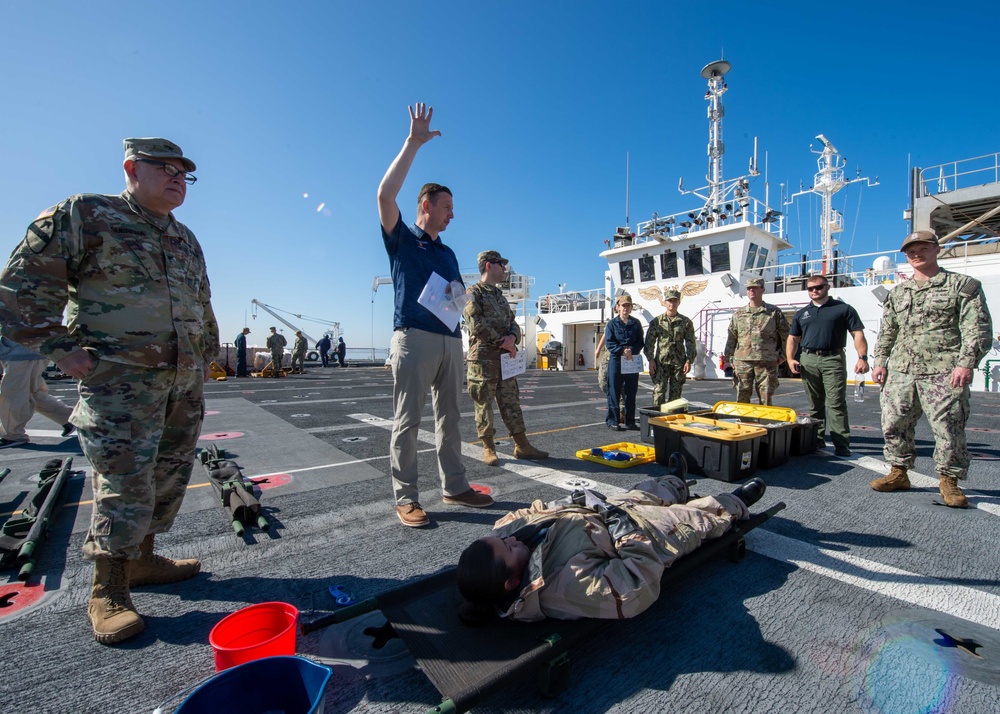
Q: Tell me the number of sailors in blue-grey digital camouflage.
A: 0